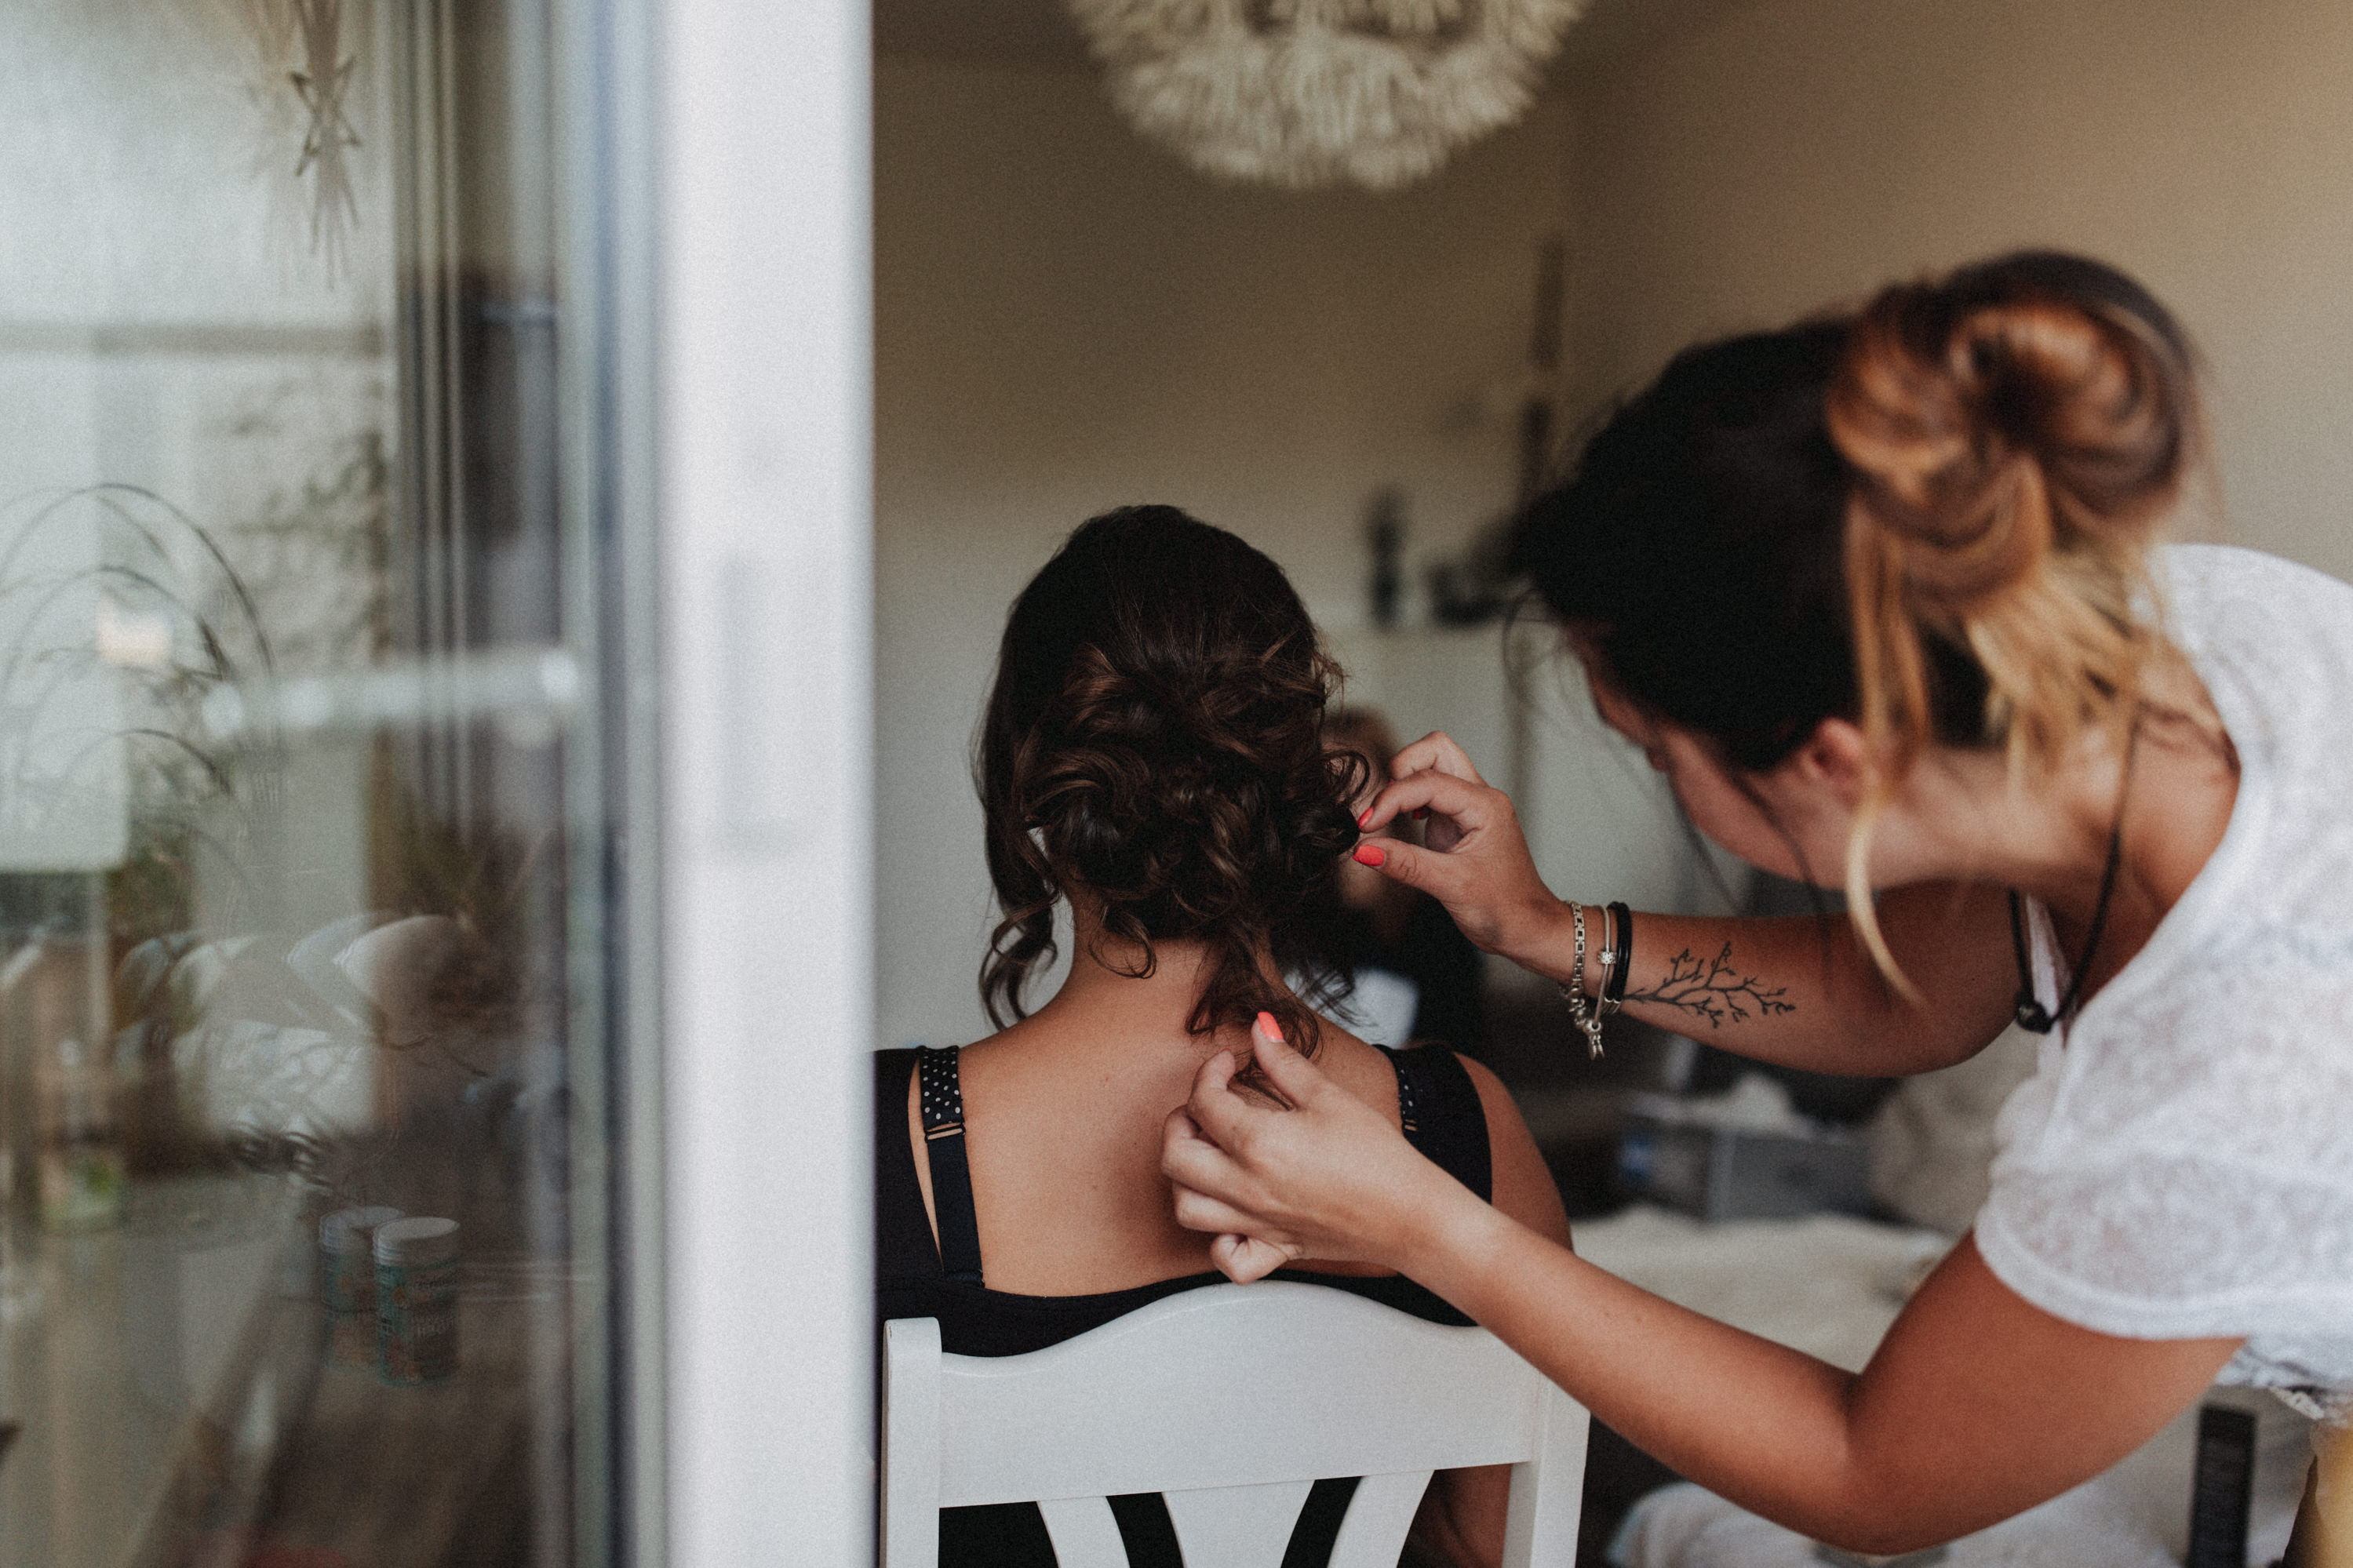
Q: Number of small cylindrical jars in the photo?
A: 2